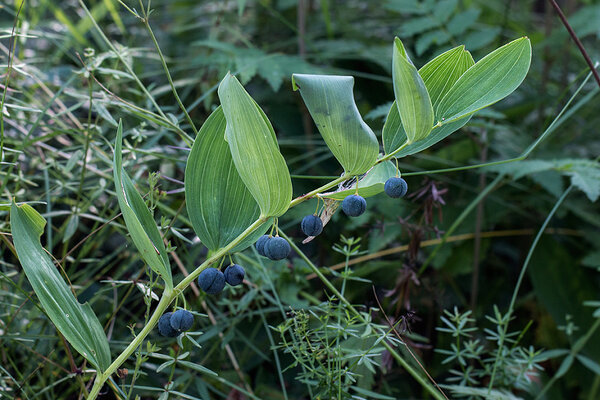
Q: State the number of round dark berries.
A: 9